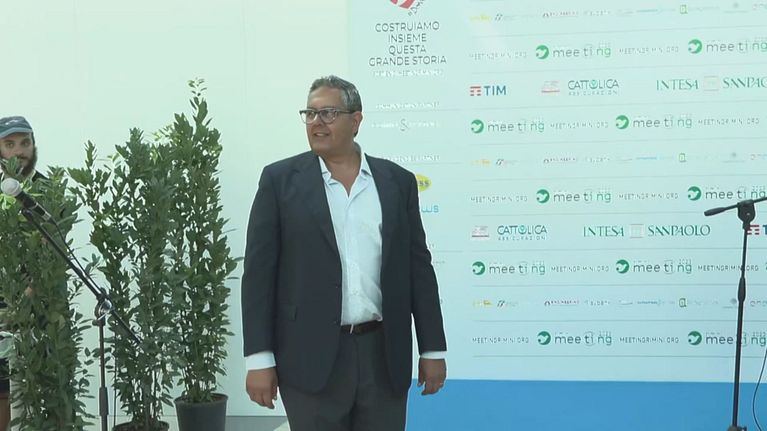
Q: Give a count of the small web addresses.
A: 10